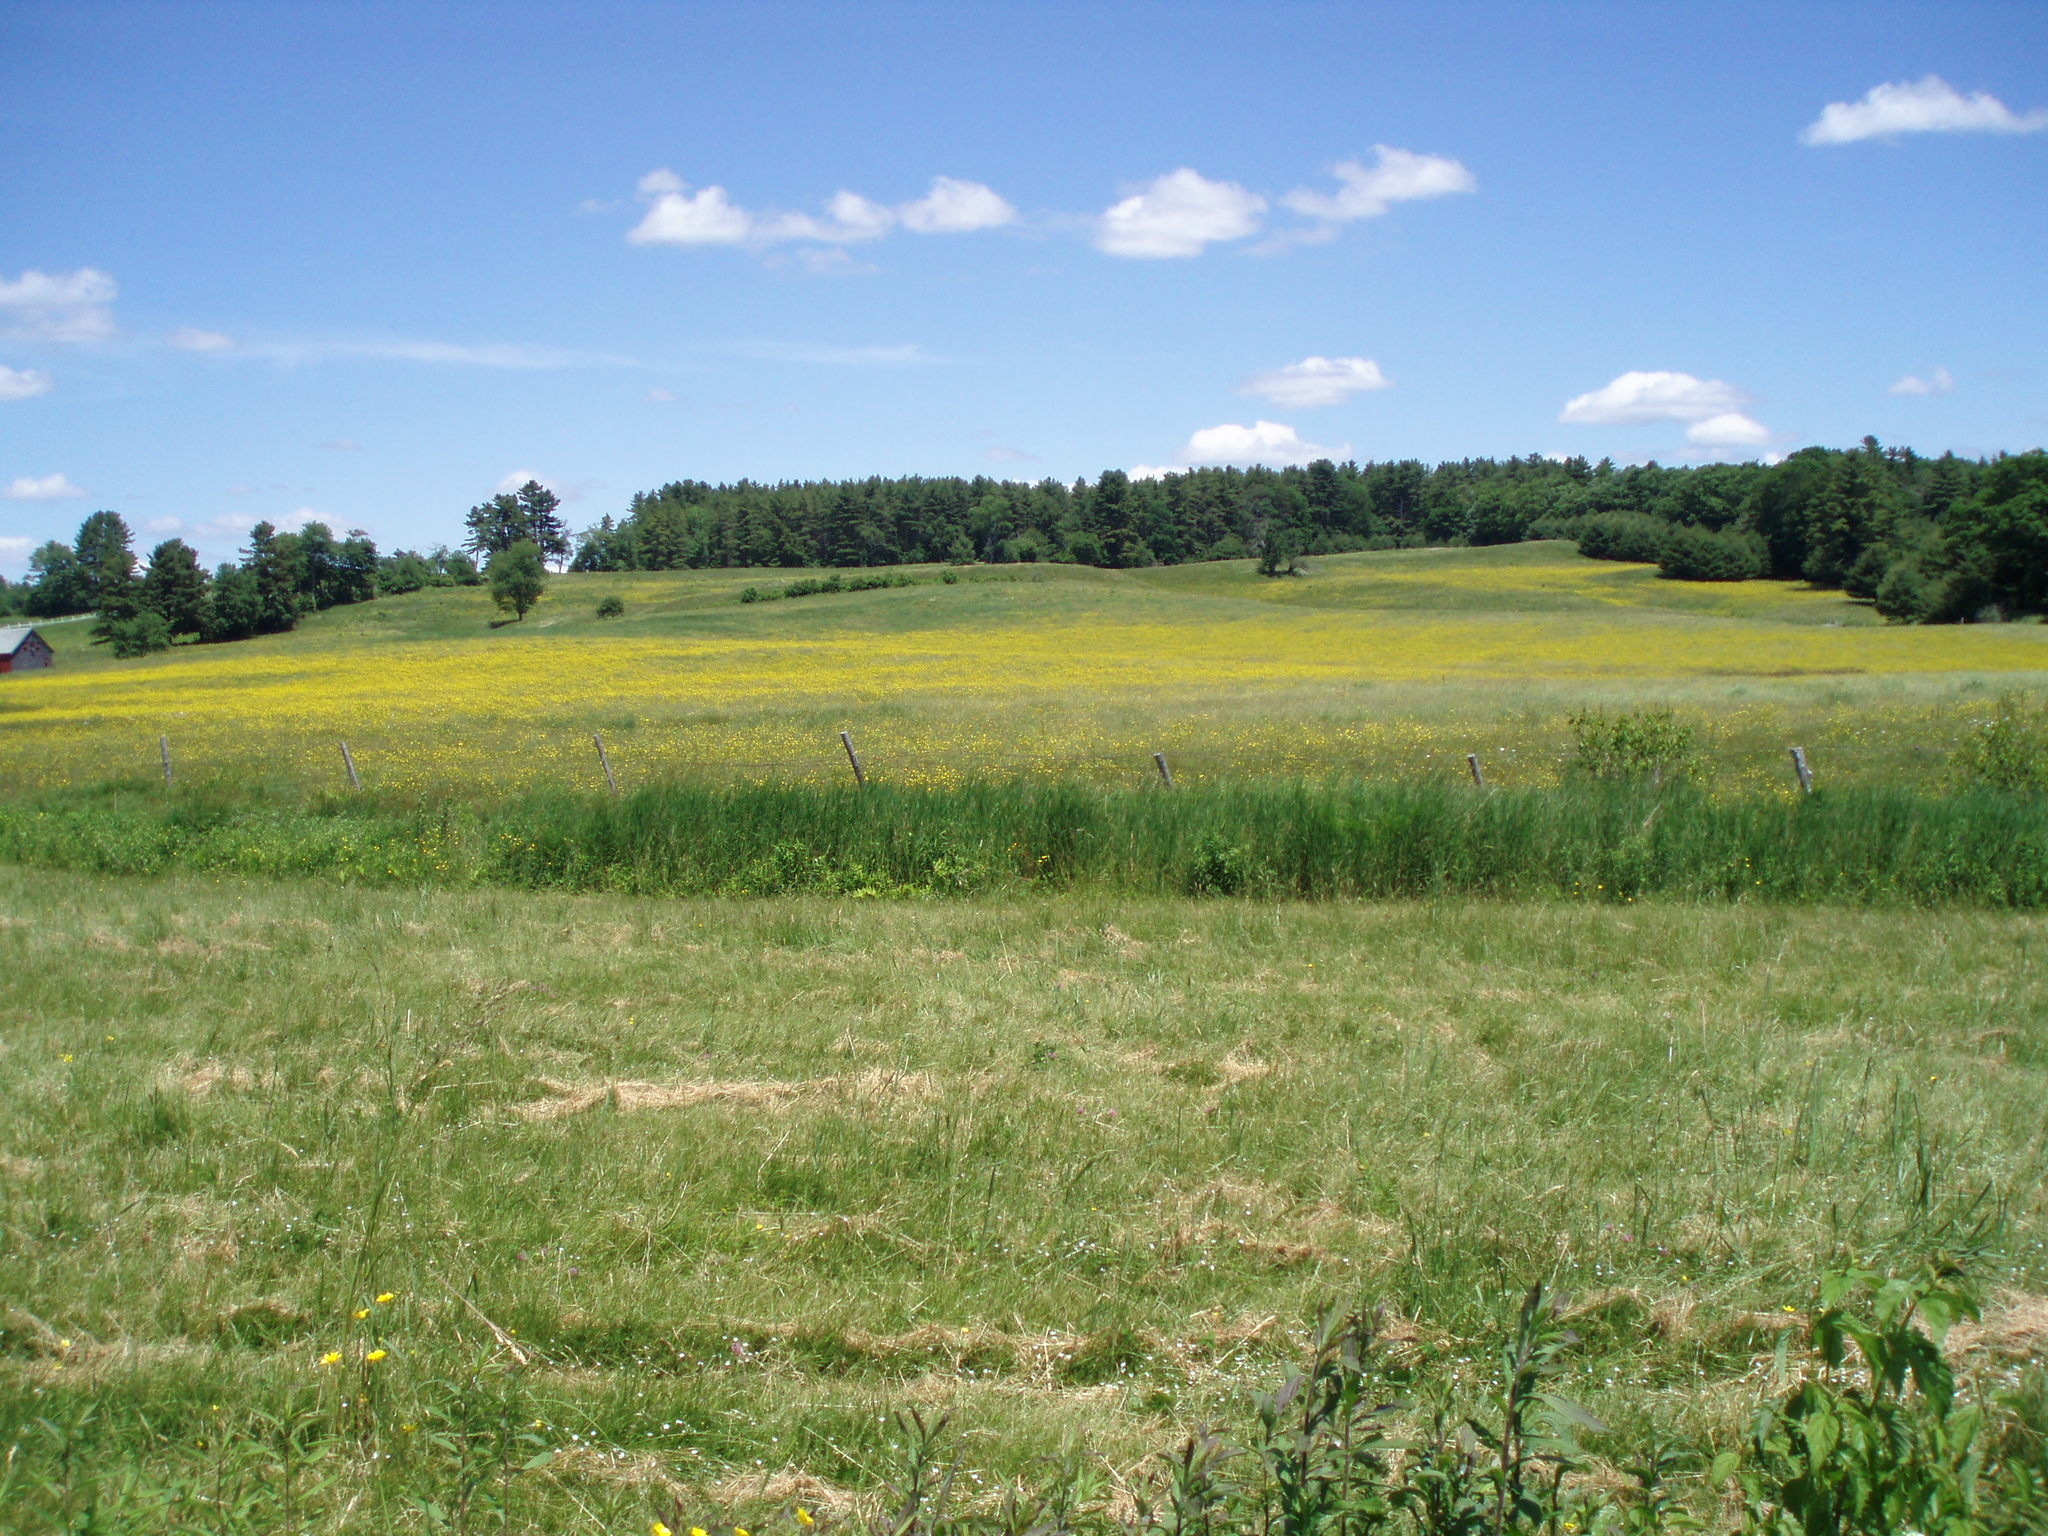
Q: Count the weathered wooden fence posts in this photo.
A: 7